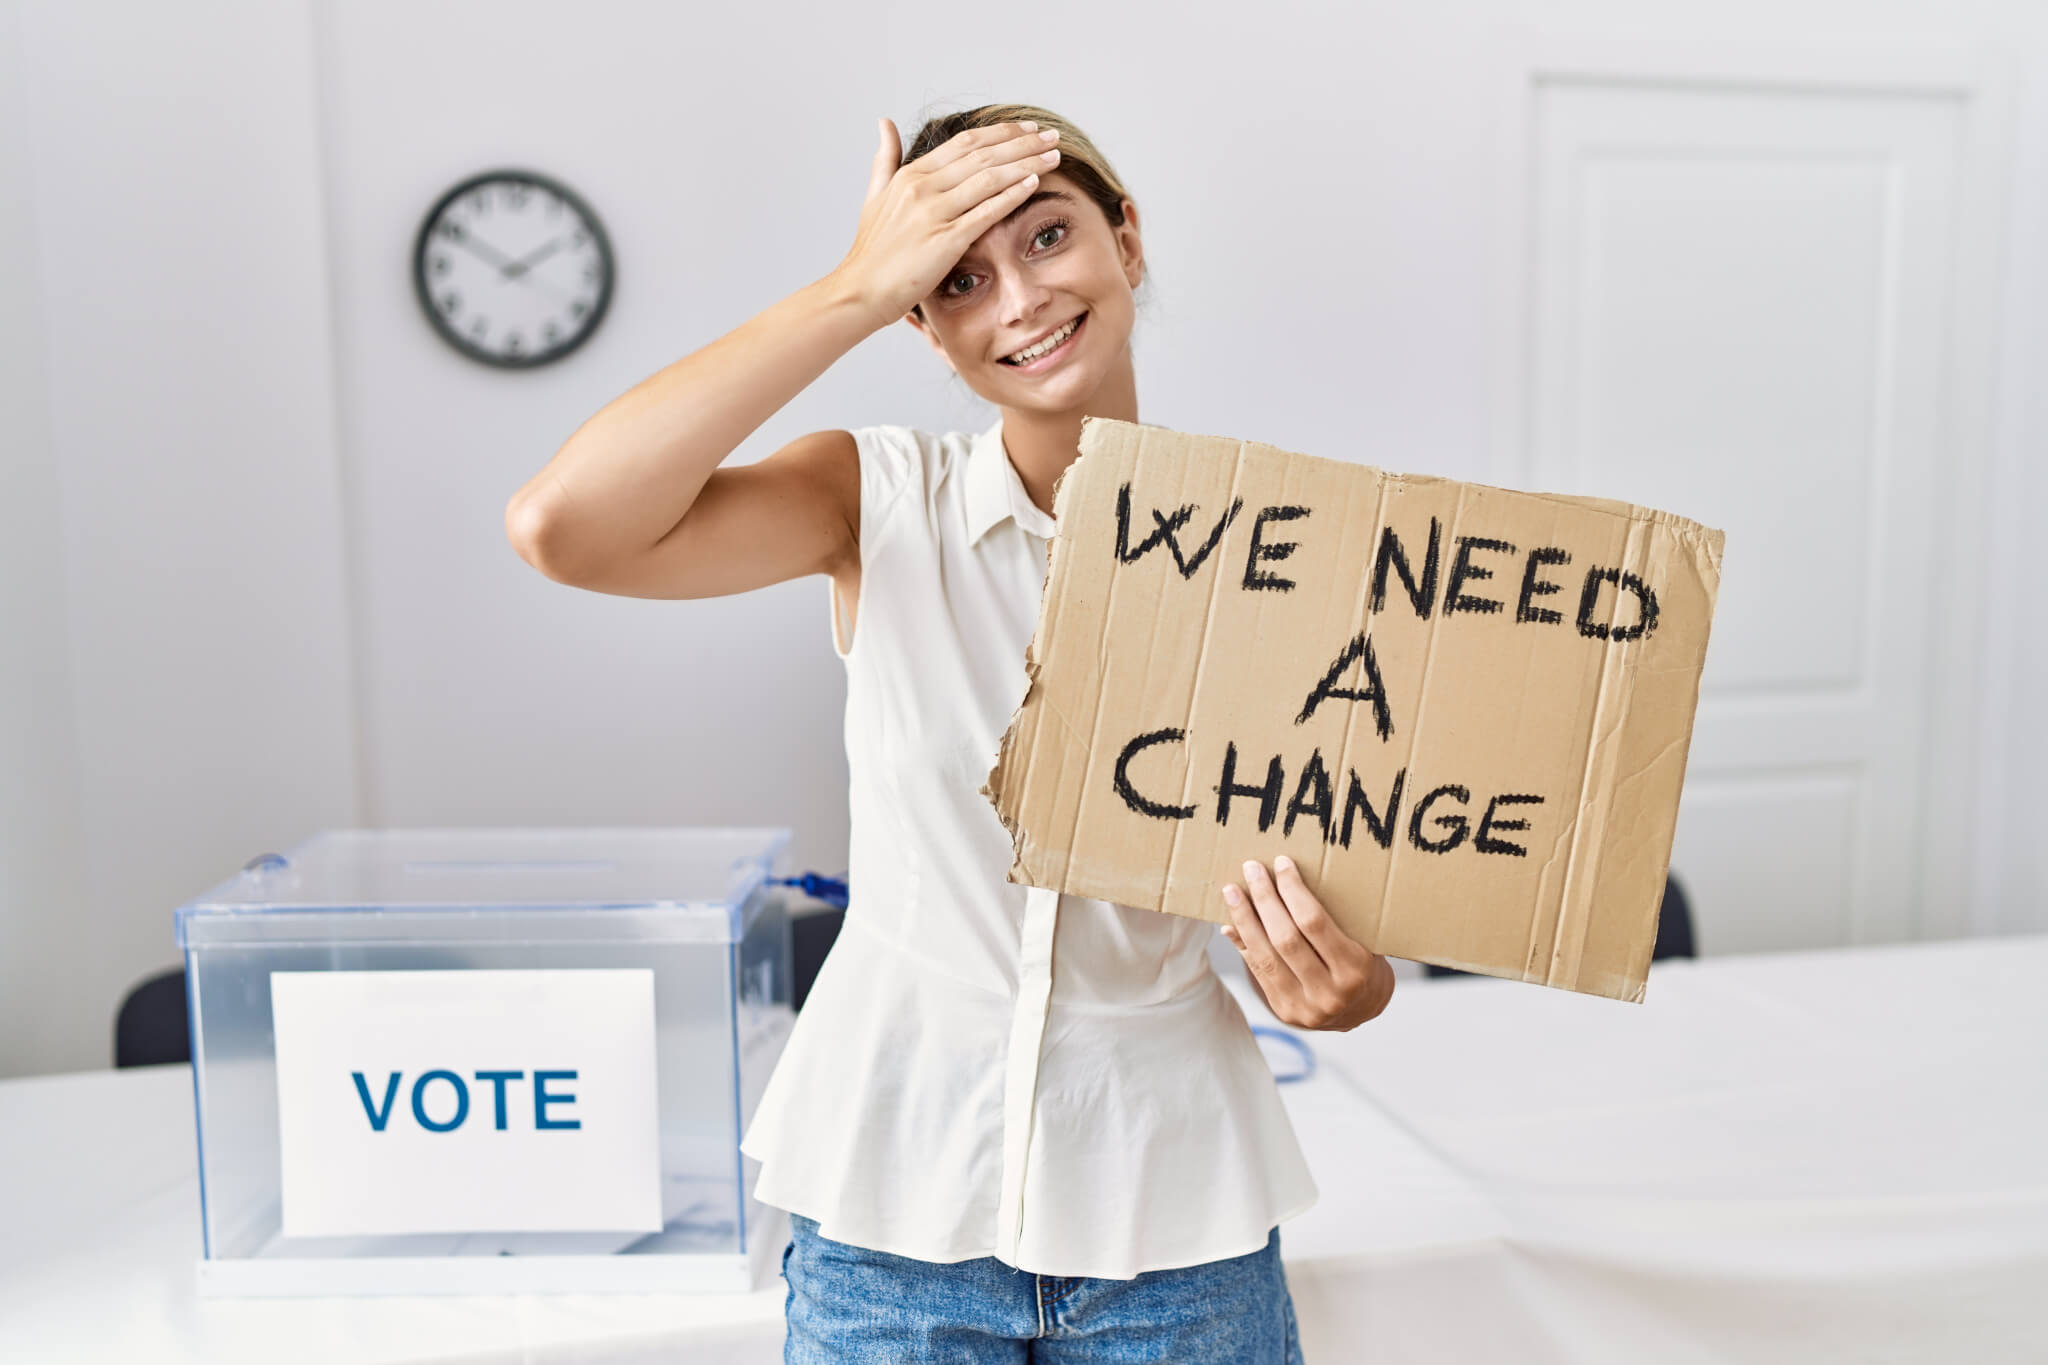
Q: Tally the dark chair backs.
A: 3